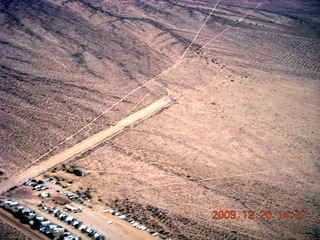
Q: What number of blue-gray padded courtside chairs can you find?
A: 0